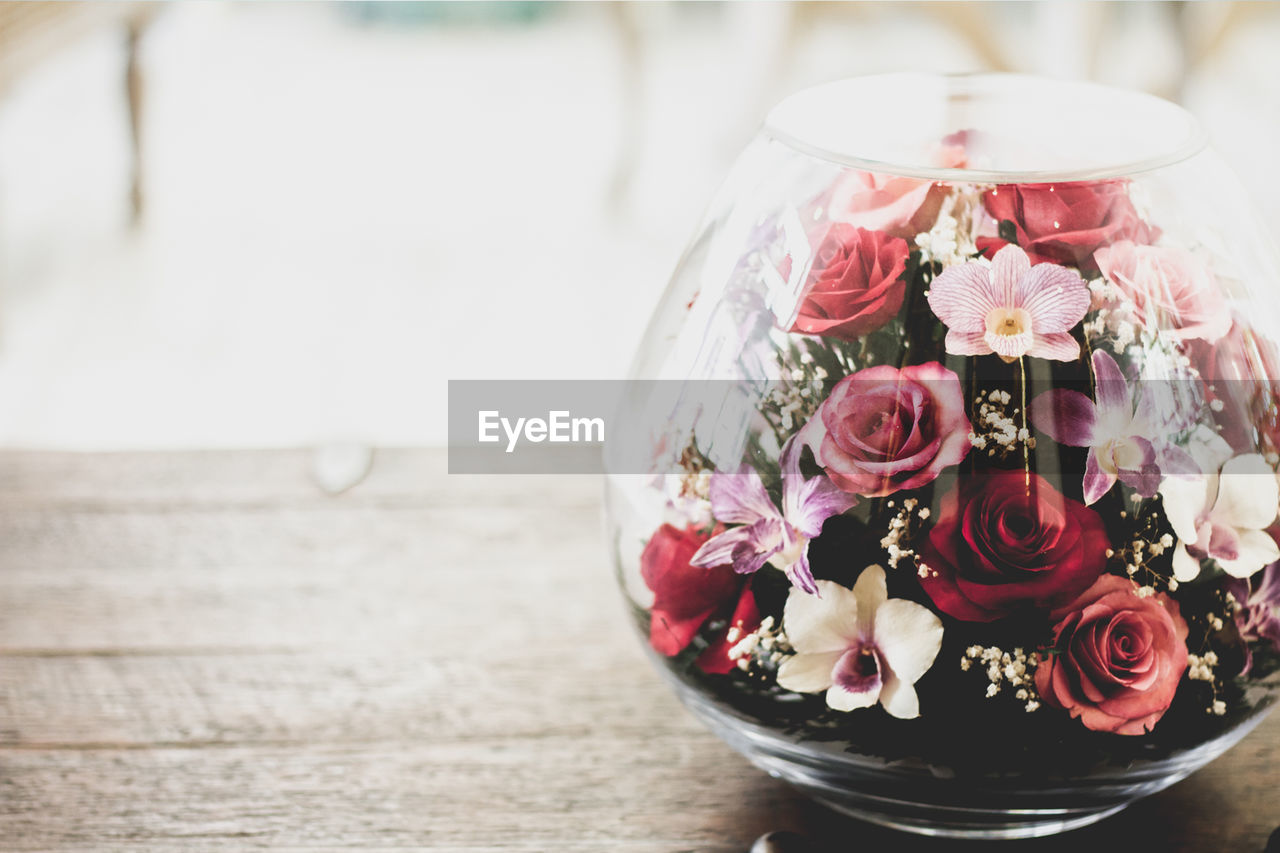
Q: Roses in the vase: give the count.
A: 9